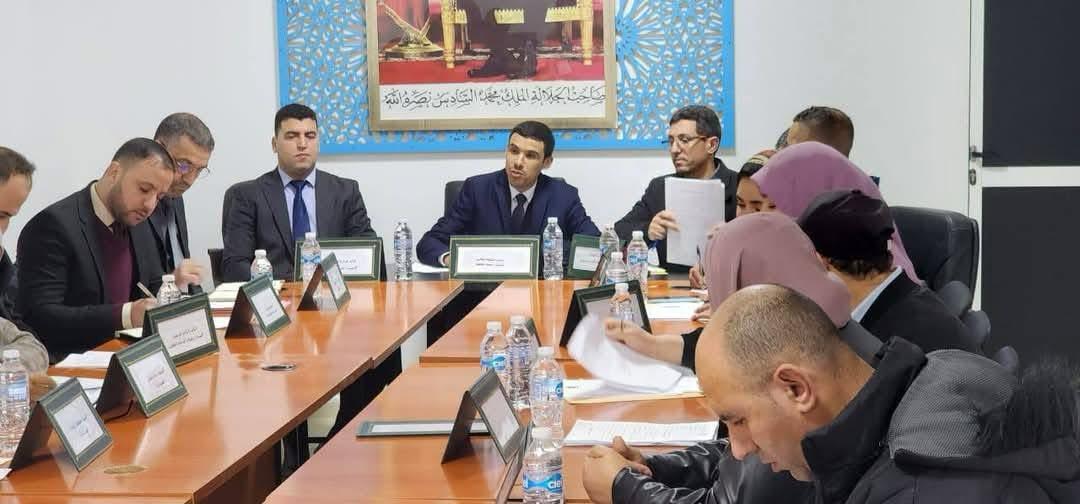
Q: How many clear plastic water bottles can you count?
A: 14